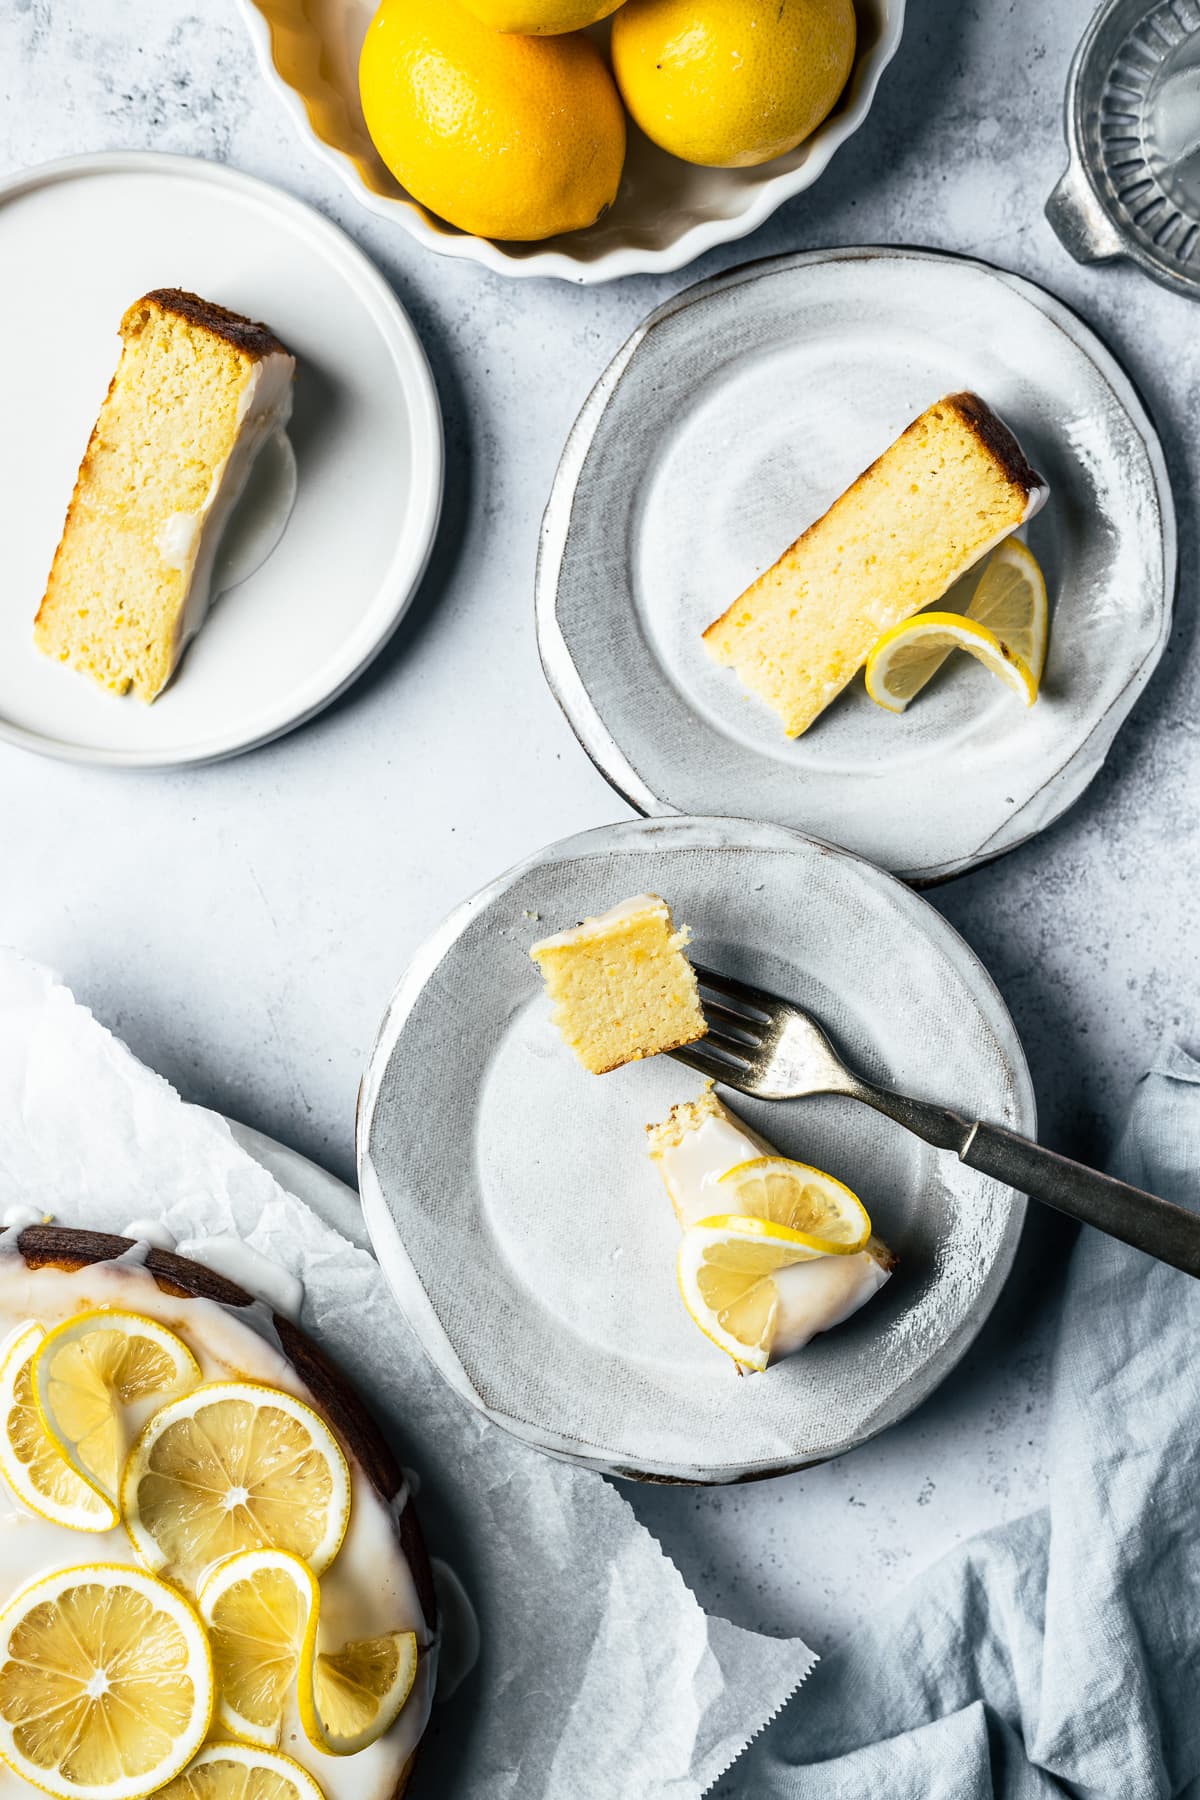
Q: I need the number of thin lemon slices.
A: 7